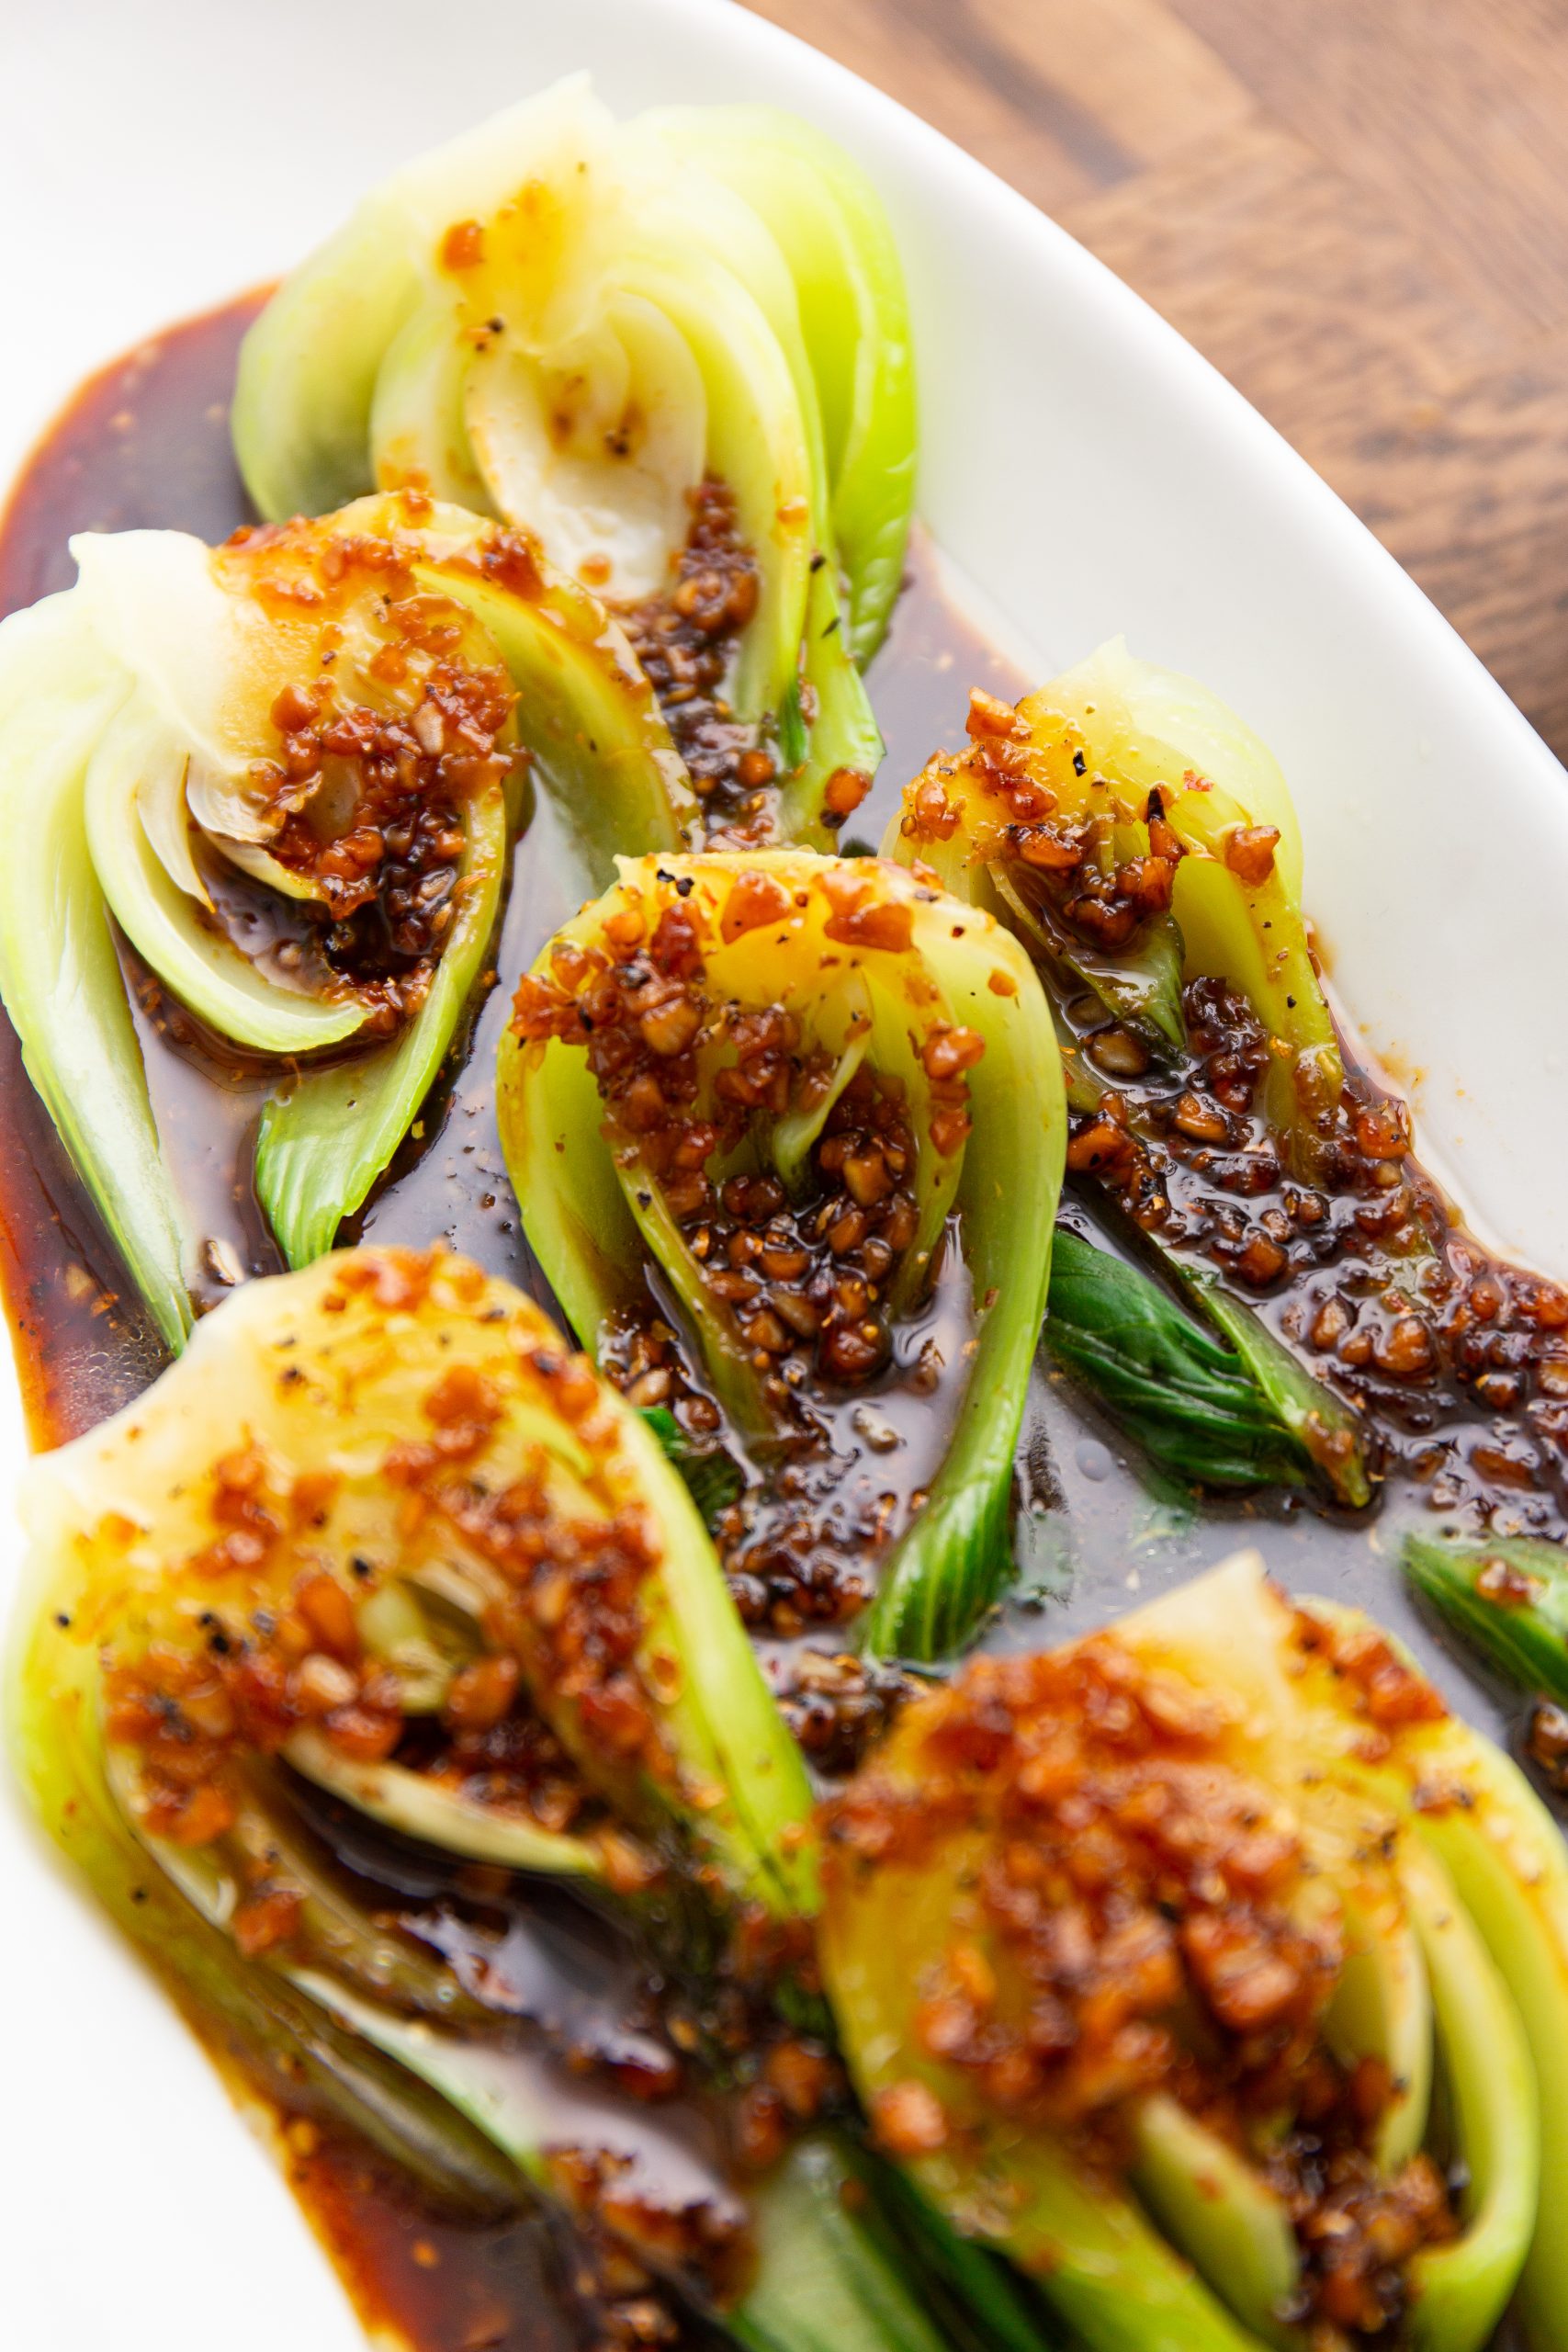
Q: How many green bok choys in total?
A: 6